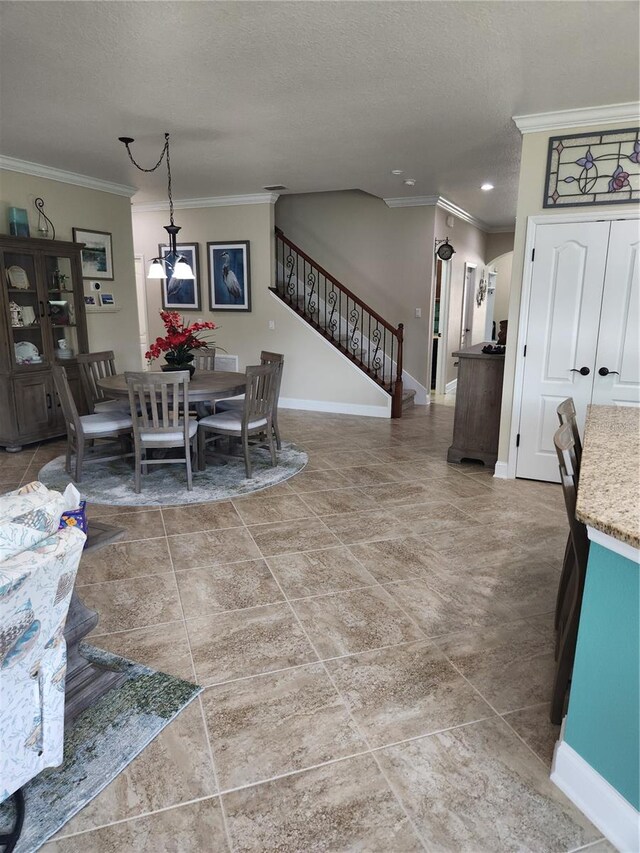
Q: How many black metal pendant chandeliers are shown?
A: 1